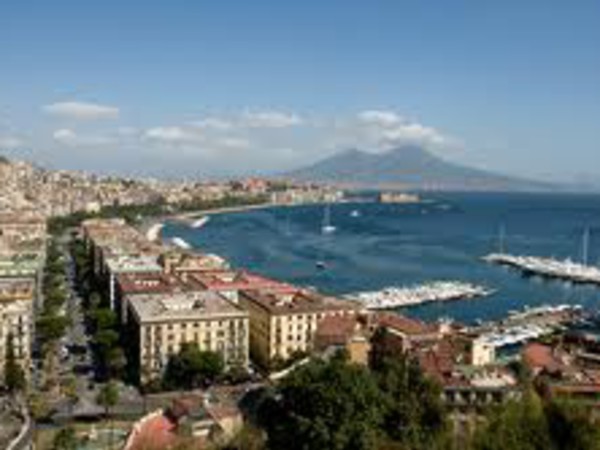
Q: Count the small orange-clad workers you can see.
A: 0